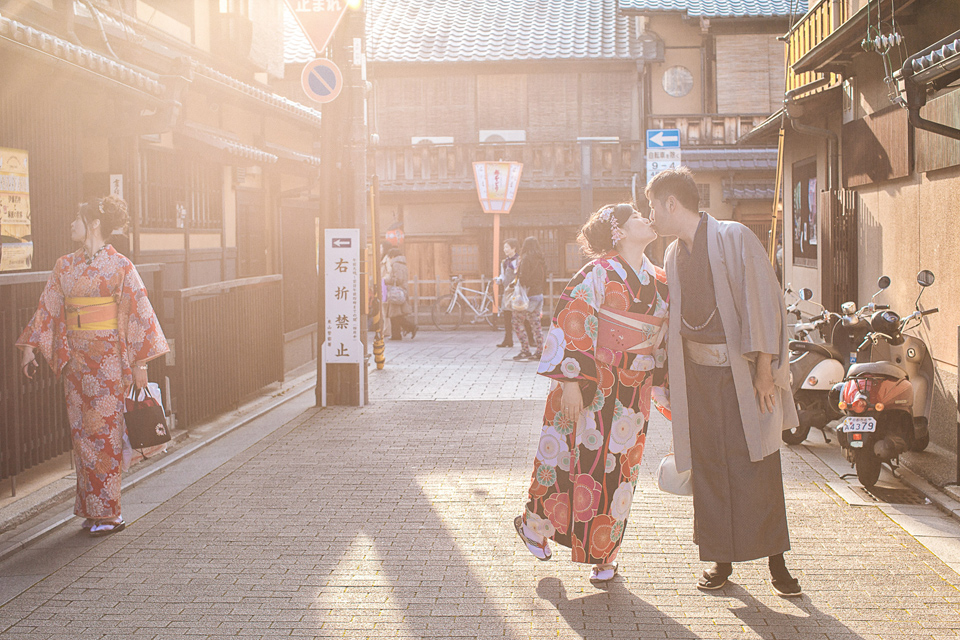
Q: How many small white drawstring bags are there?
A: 1